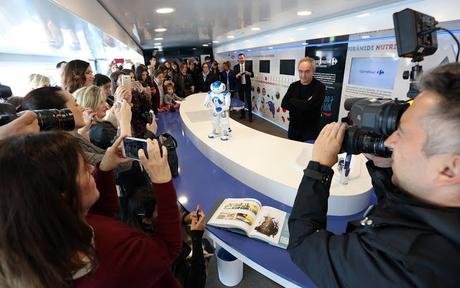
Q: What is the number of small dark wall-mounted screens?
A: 3